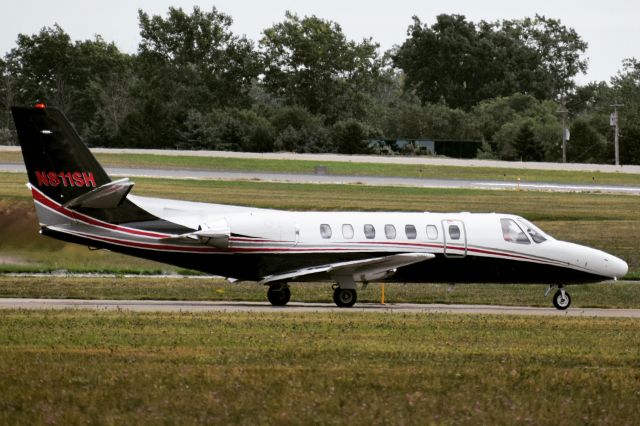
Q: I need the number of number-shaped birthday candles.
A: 0